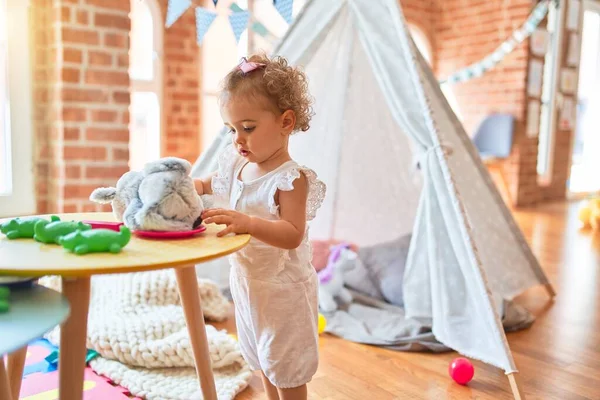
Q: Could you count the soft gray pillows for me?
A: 2